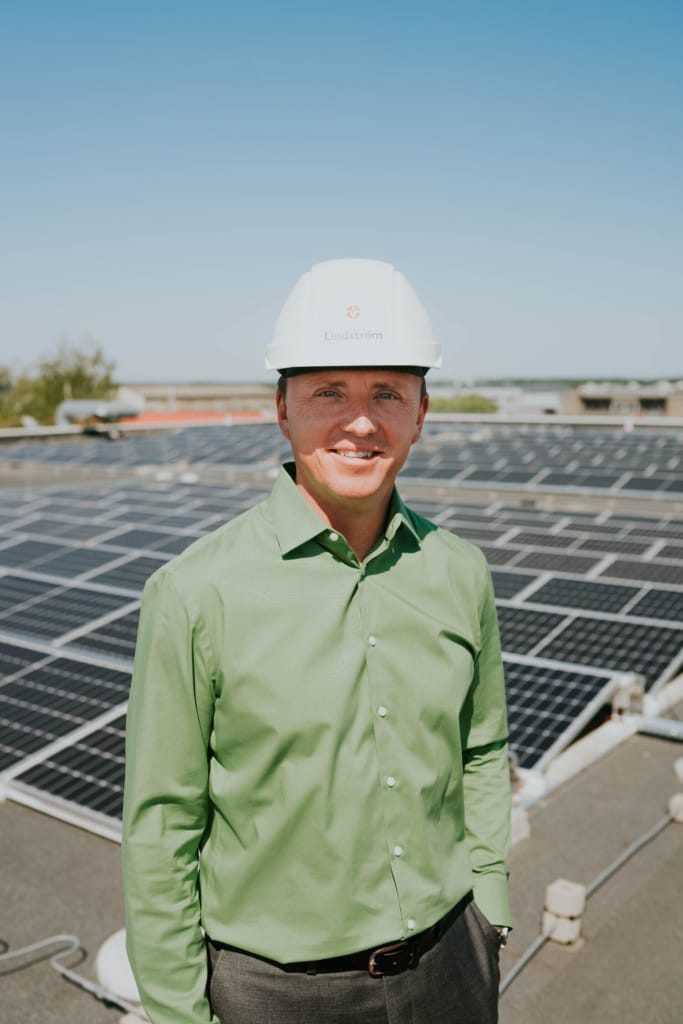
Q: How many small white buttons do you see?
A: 6